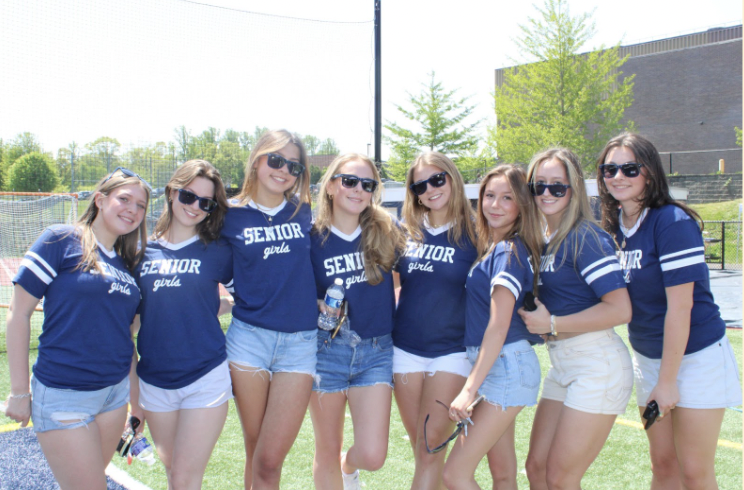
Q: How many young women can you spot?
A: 8